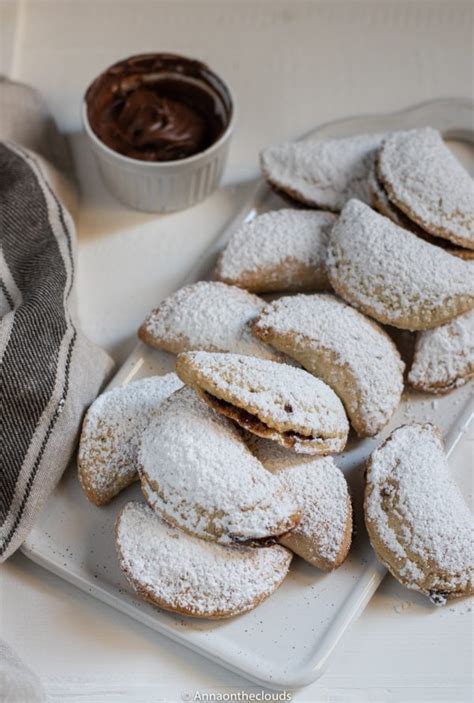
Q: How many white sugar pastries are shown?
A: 13